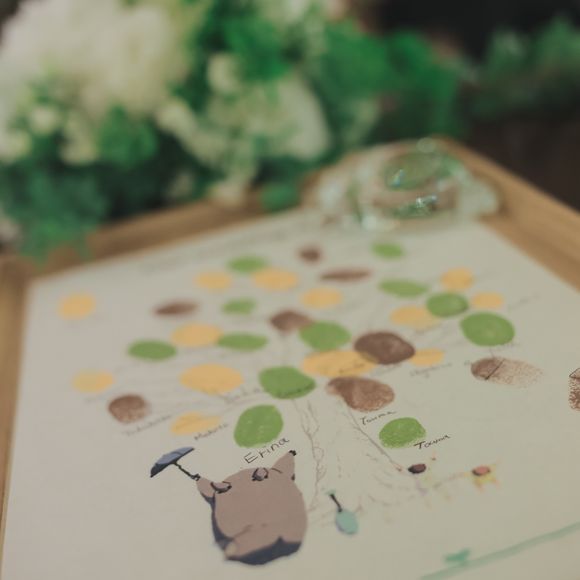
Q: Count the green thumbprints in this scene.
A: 12